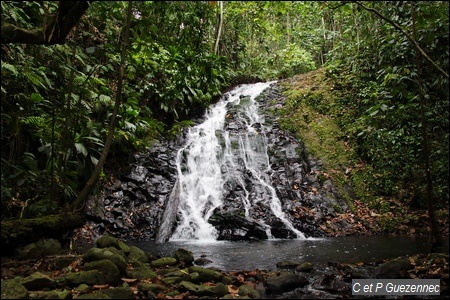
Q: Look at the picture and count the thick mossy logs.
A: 1